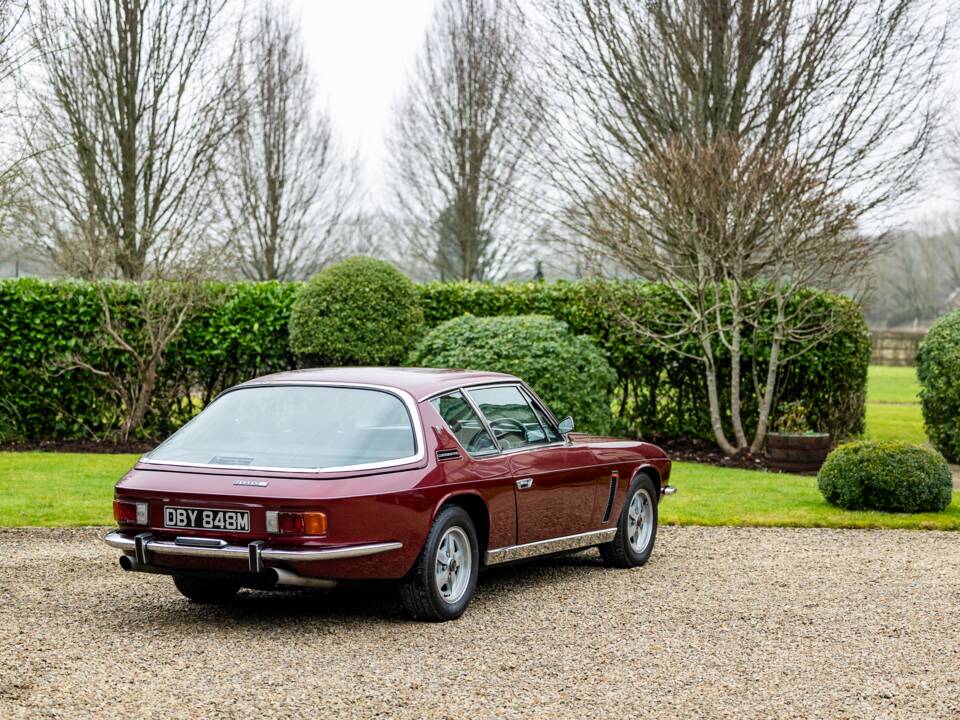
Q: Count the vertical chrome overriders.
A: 2